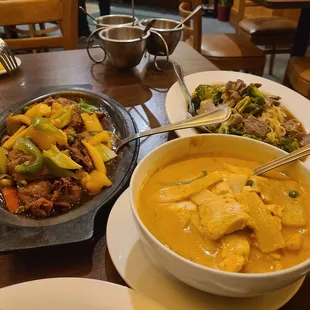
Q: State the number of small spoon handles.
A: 3